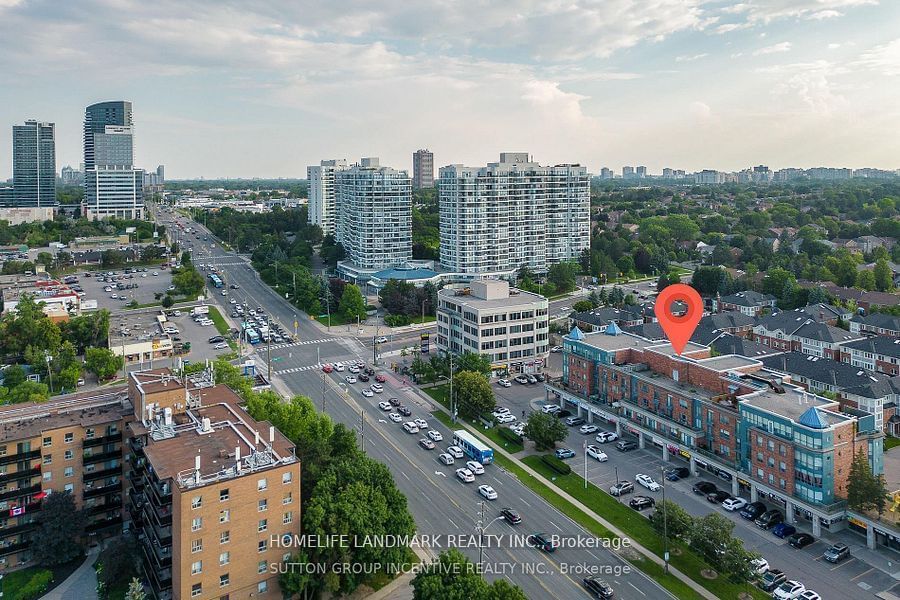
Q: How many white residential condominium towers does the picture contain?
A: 3